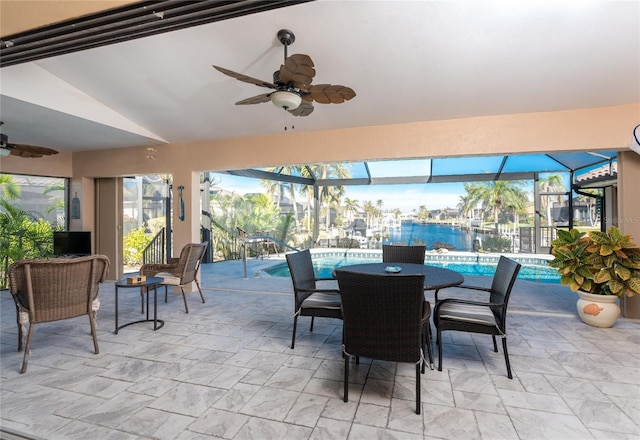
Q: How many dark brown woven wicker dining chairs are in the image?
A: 4